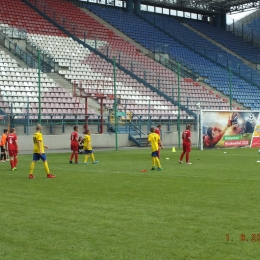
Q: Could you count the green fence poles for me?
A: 4